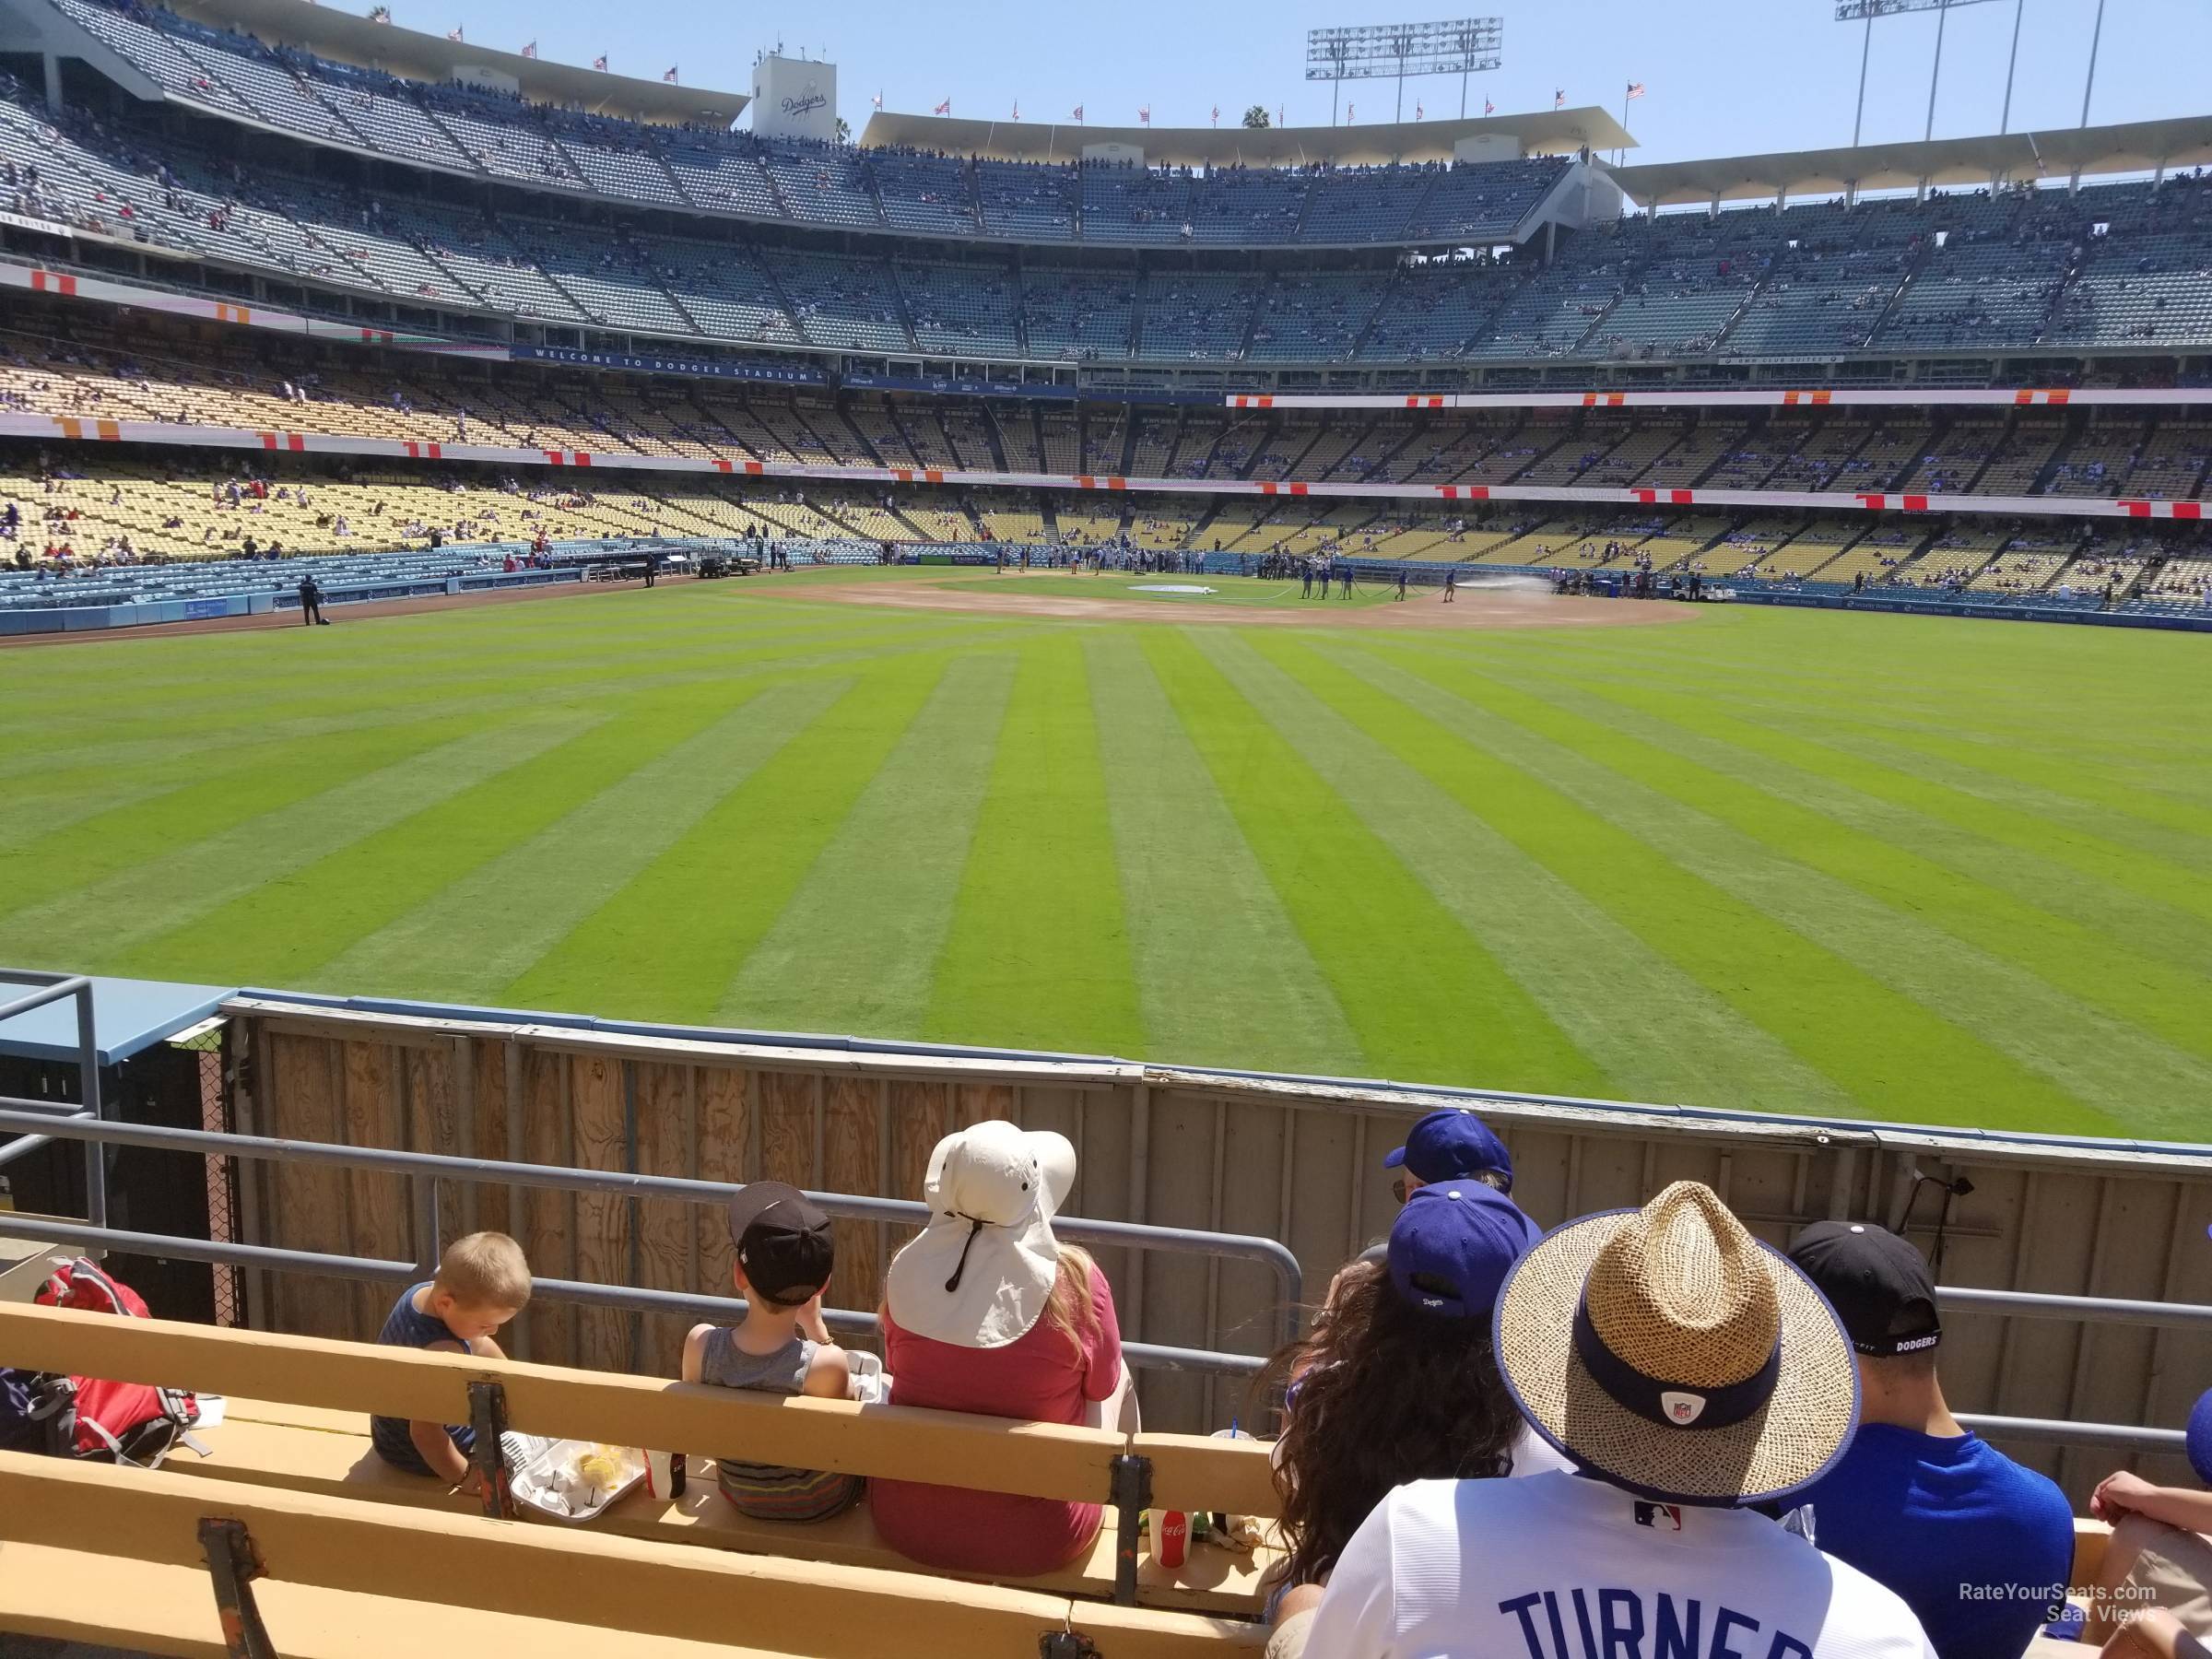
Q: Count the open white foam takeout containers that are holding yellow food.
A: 1